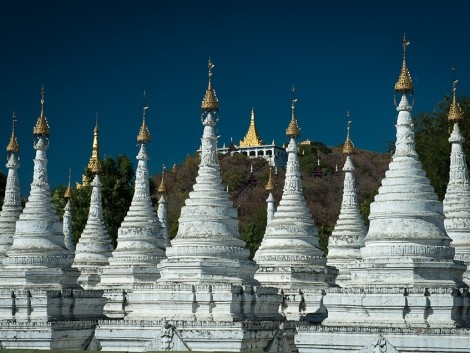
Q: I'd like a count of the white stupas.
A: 12